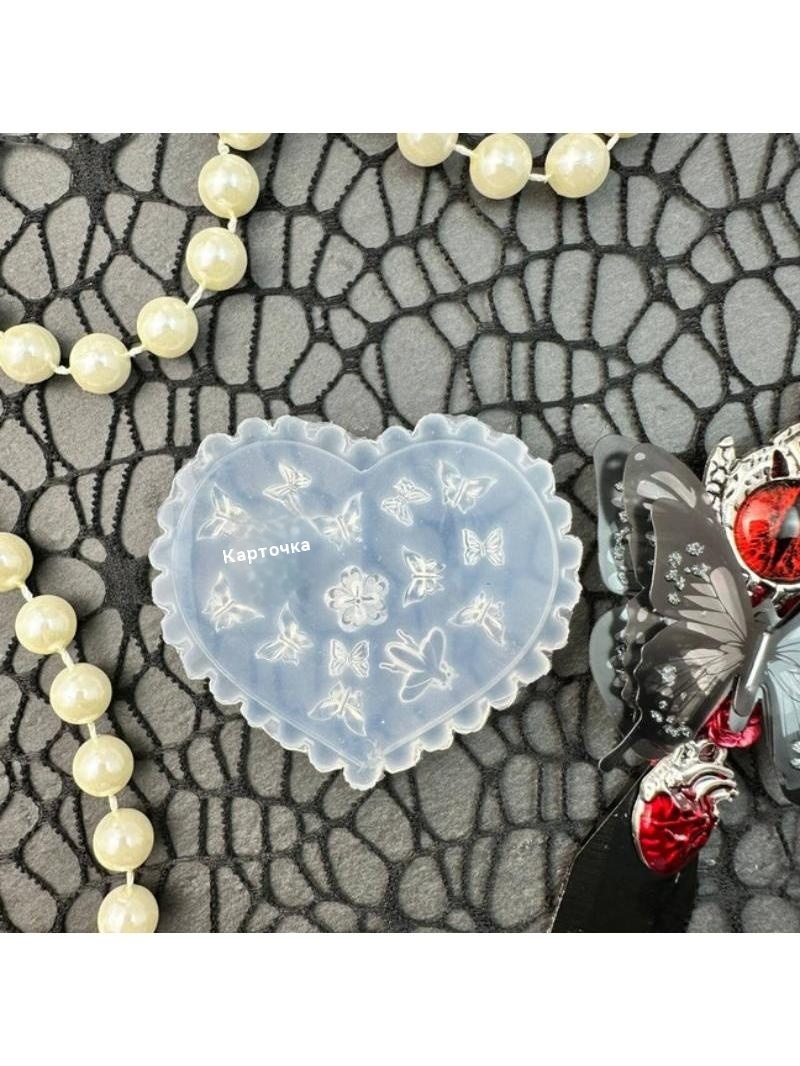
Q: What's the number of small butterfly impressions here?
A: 12